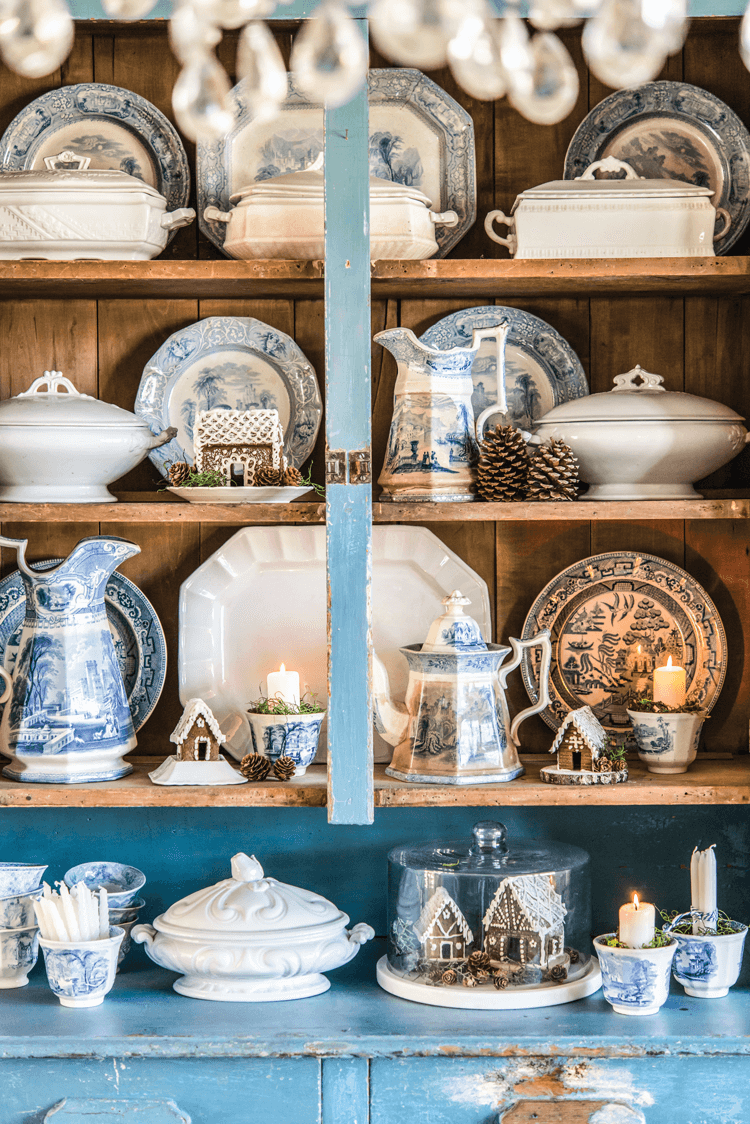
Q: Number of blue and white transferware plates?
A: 7